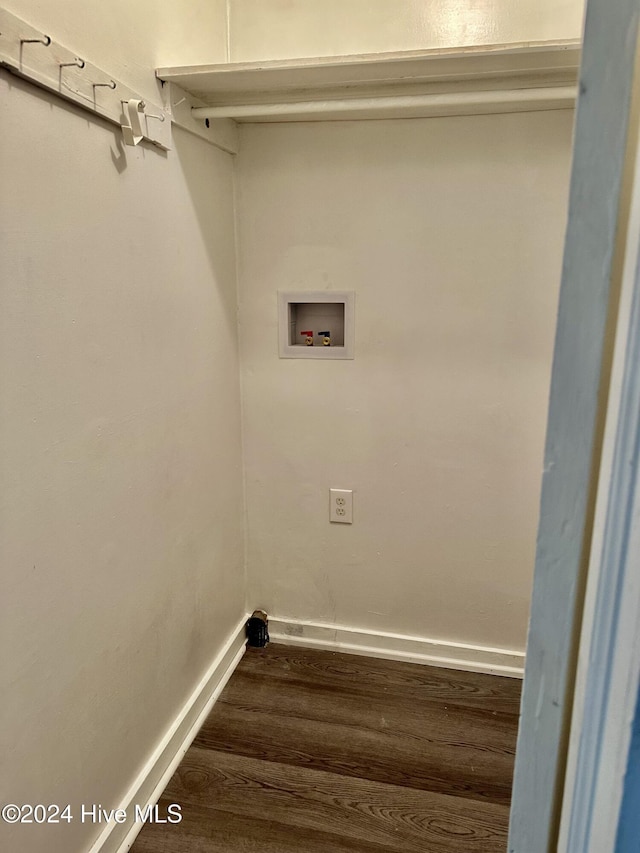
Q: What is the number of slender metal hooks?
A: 5